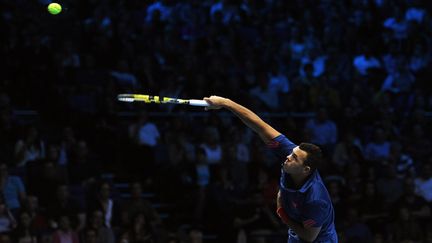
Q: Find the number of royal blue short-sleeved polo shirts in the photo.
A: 1